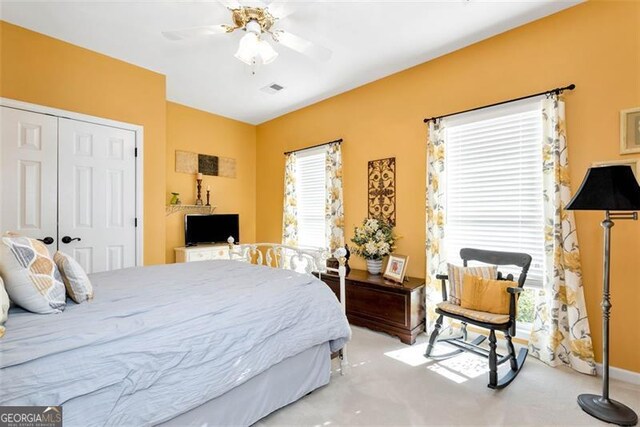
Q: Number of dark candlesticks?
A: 2